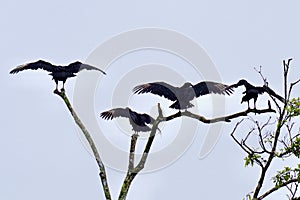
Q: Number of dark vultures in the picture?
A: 4